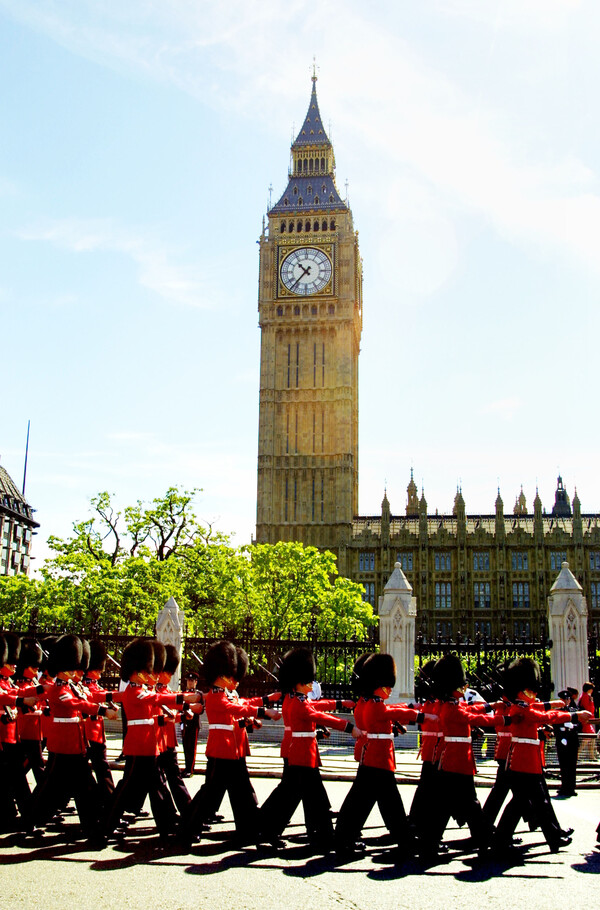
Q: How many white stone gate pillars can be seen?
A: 3